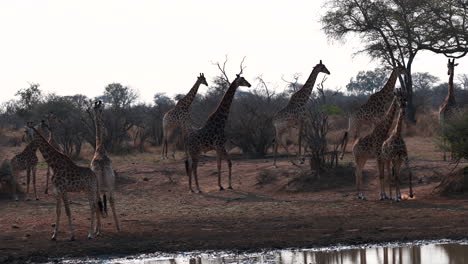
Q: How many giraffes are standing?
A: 11